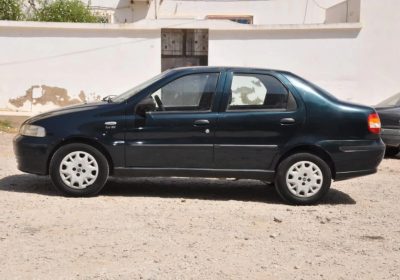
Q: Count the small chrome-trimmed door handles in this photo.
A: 2